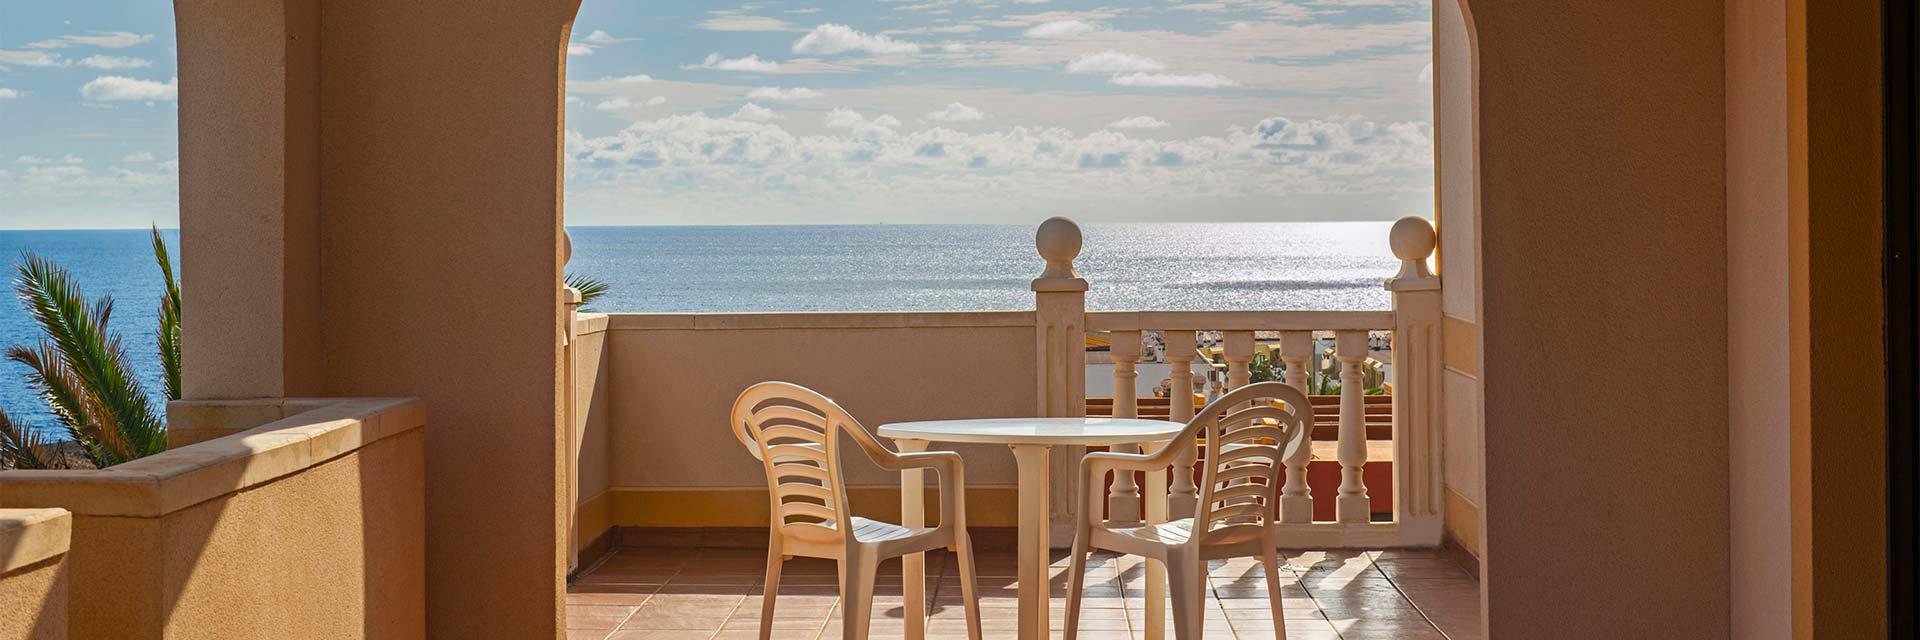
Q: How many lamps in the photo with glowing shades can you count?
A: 0